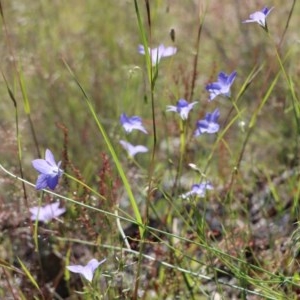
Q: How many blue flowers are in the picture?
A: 11